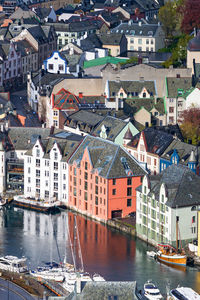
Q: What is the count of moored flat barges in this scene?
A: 1